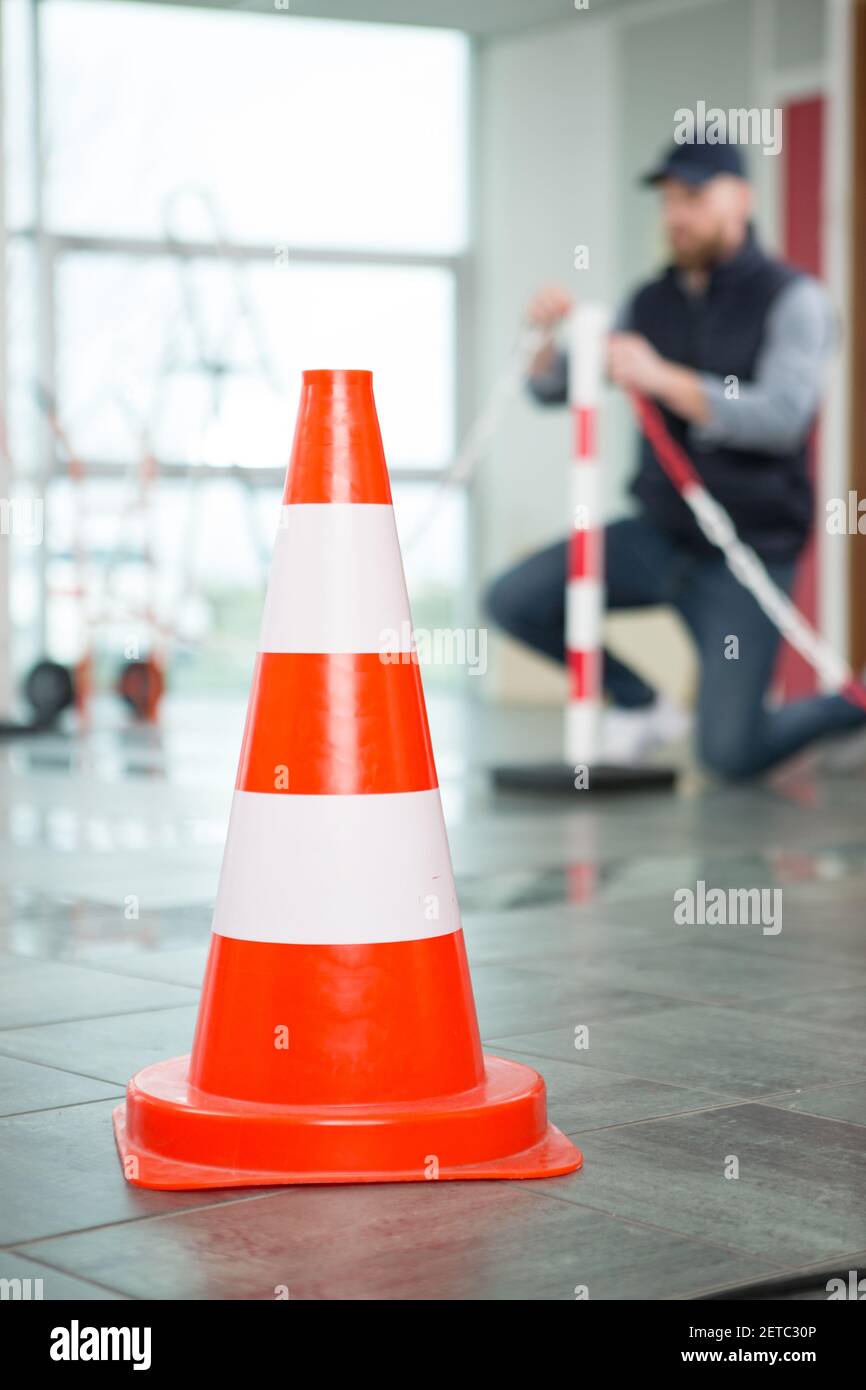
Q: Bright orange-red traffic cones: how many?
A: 1